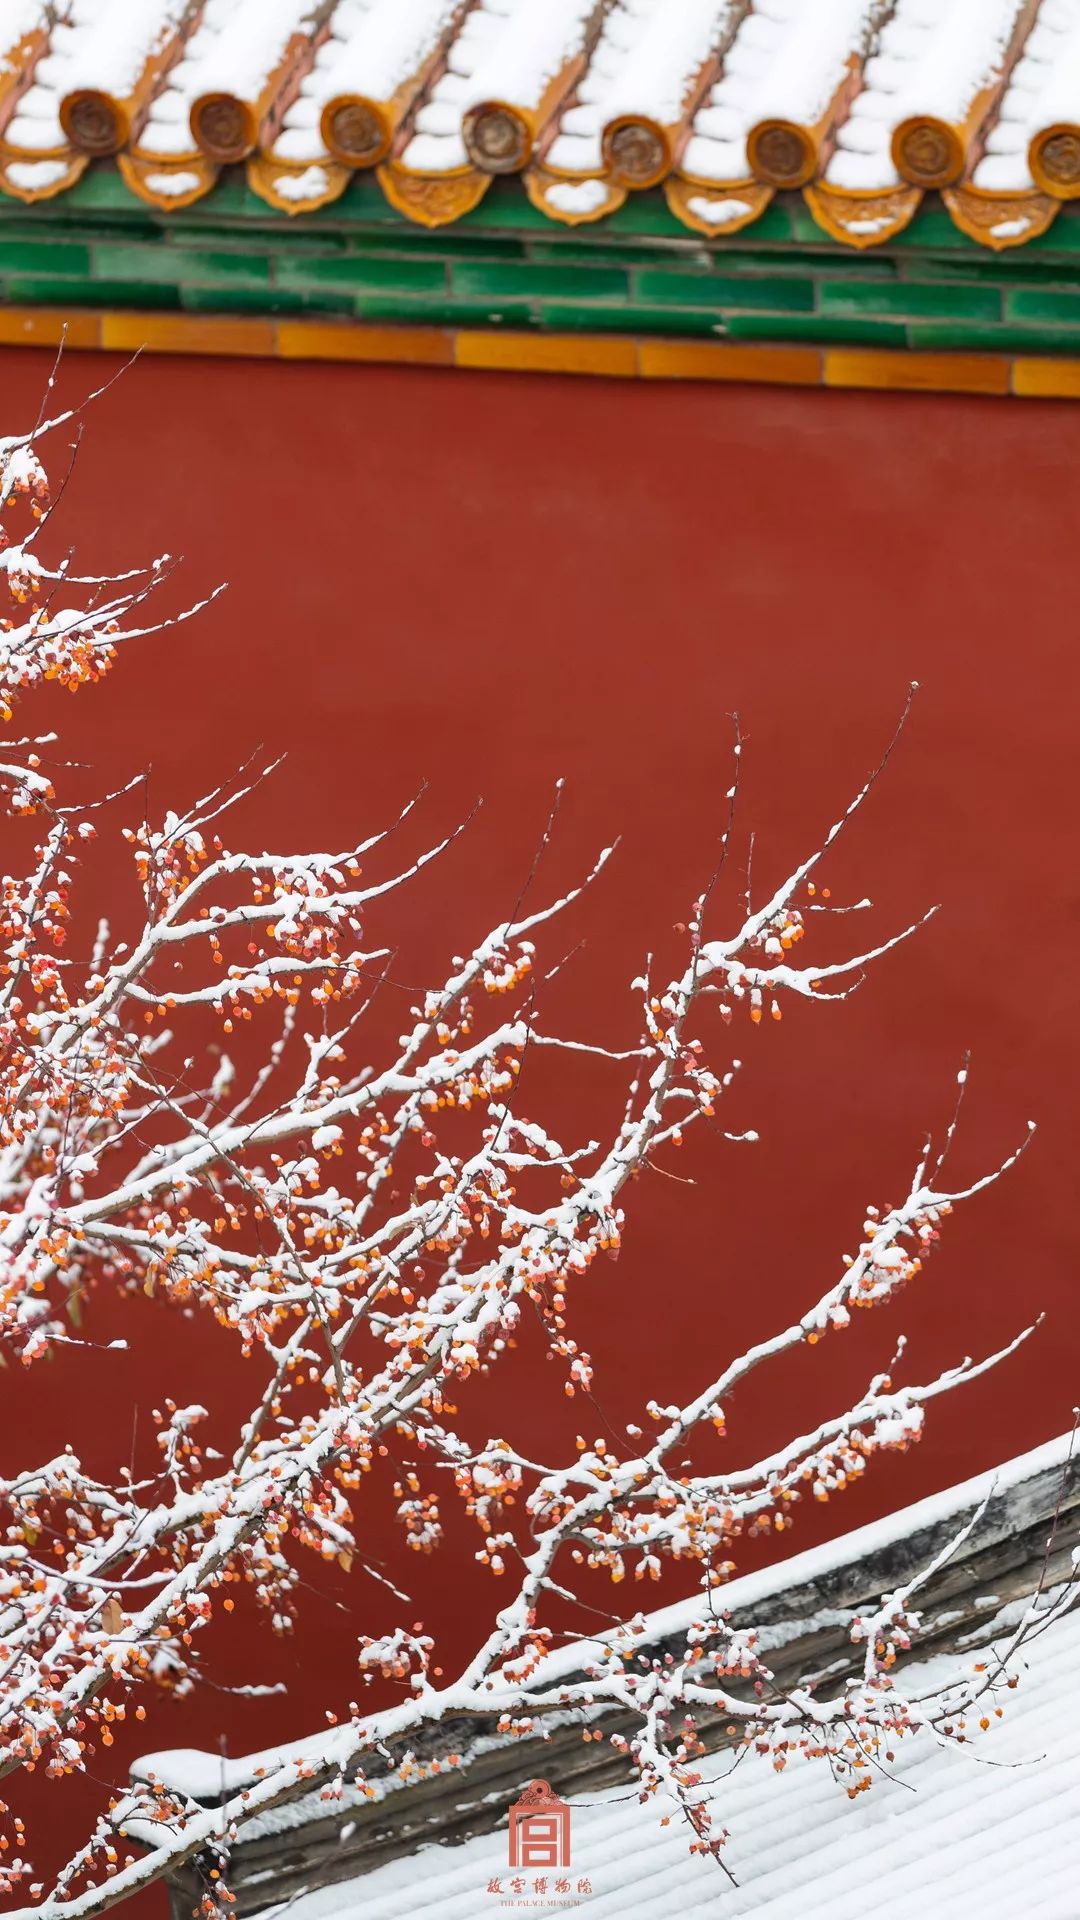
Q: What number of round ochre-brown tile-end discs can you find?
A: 8